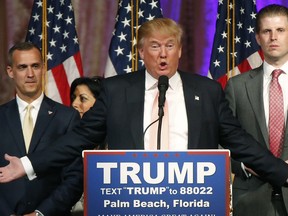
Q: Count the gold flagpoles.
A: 3